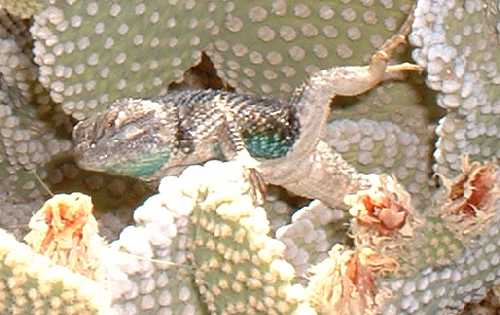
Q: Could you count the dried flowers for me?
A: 4